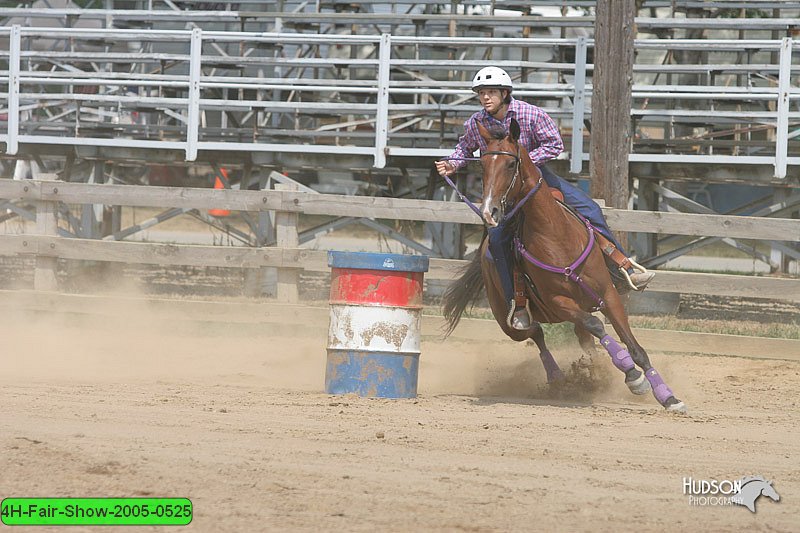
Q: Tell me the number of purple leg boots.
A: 3